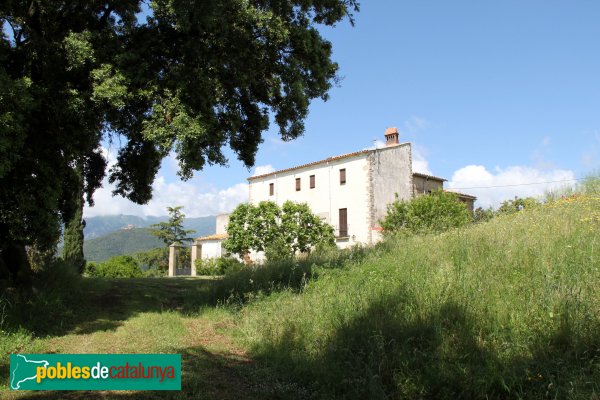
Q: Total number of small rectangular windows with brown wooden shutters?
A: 4